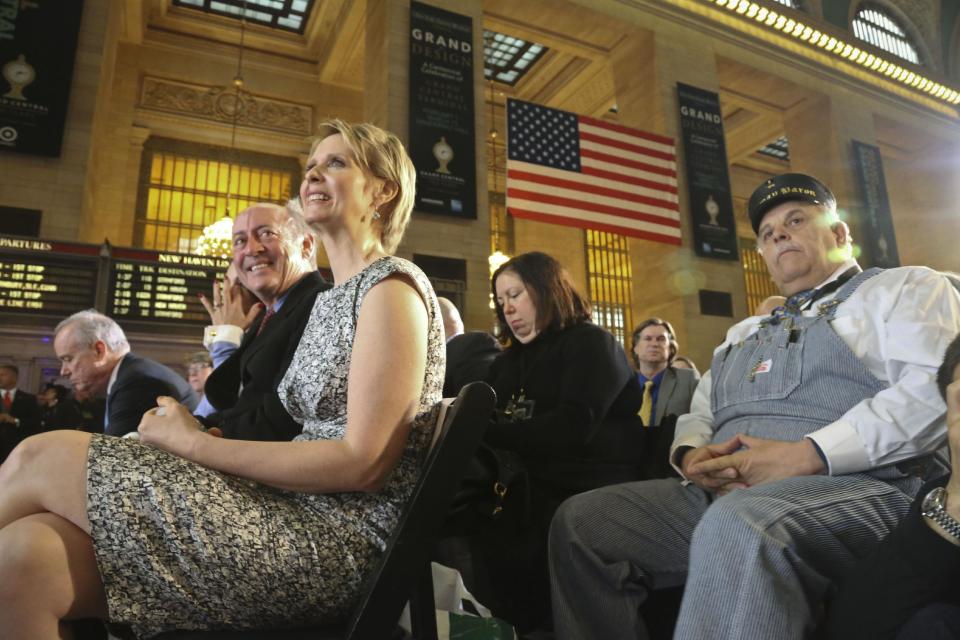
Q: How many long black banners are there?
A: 4